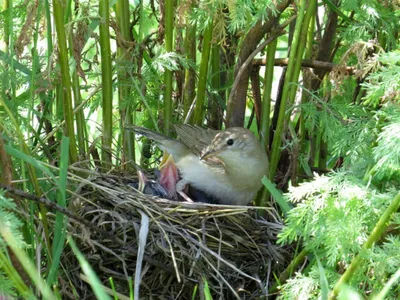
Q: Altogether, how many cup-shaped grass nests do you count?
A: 1